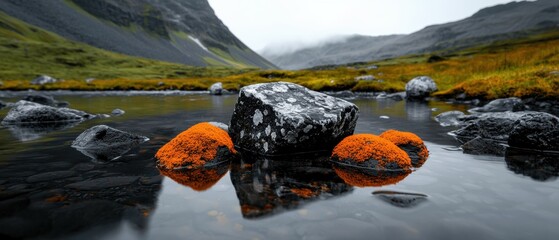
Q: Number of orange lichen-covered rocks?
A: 3